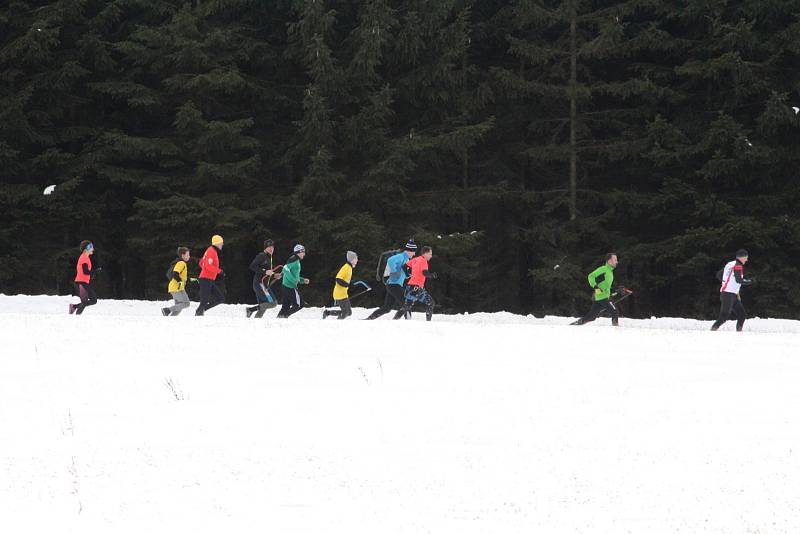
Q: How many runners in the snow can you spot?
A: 10